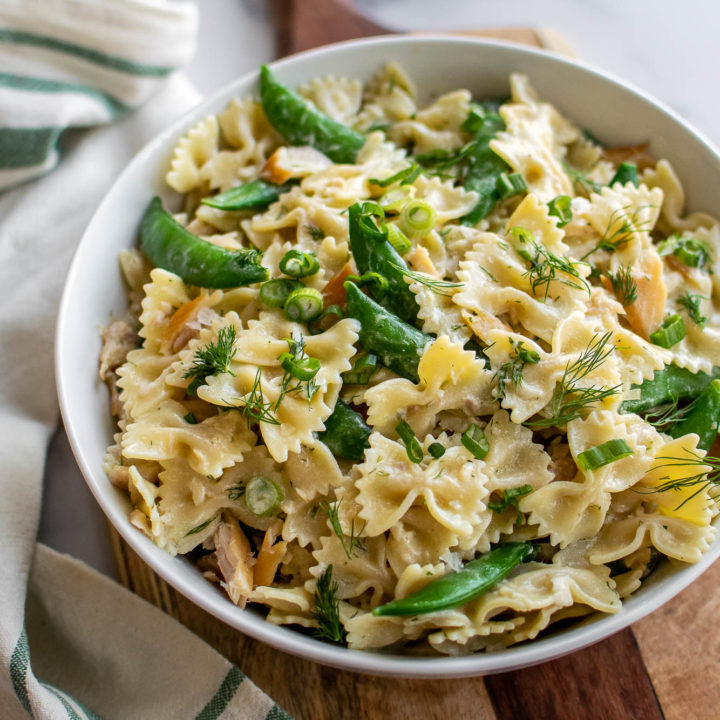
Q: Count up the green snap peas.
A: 10